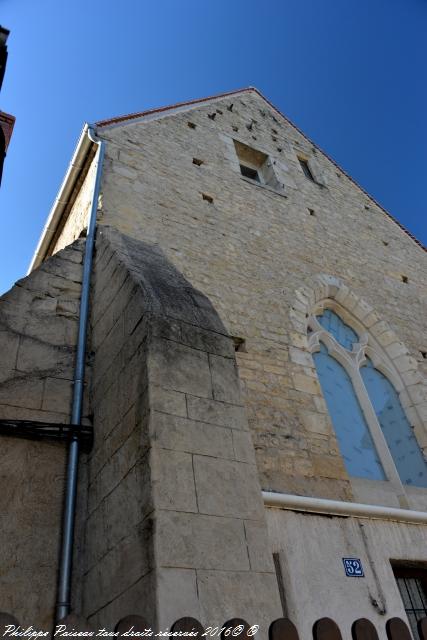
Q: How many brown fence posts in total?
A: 10